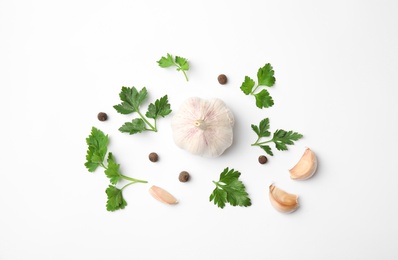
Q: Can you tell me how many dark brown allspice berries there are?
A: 5